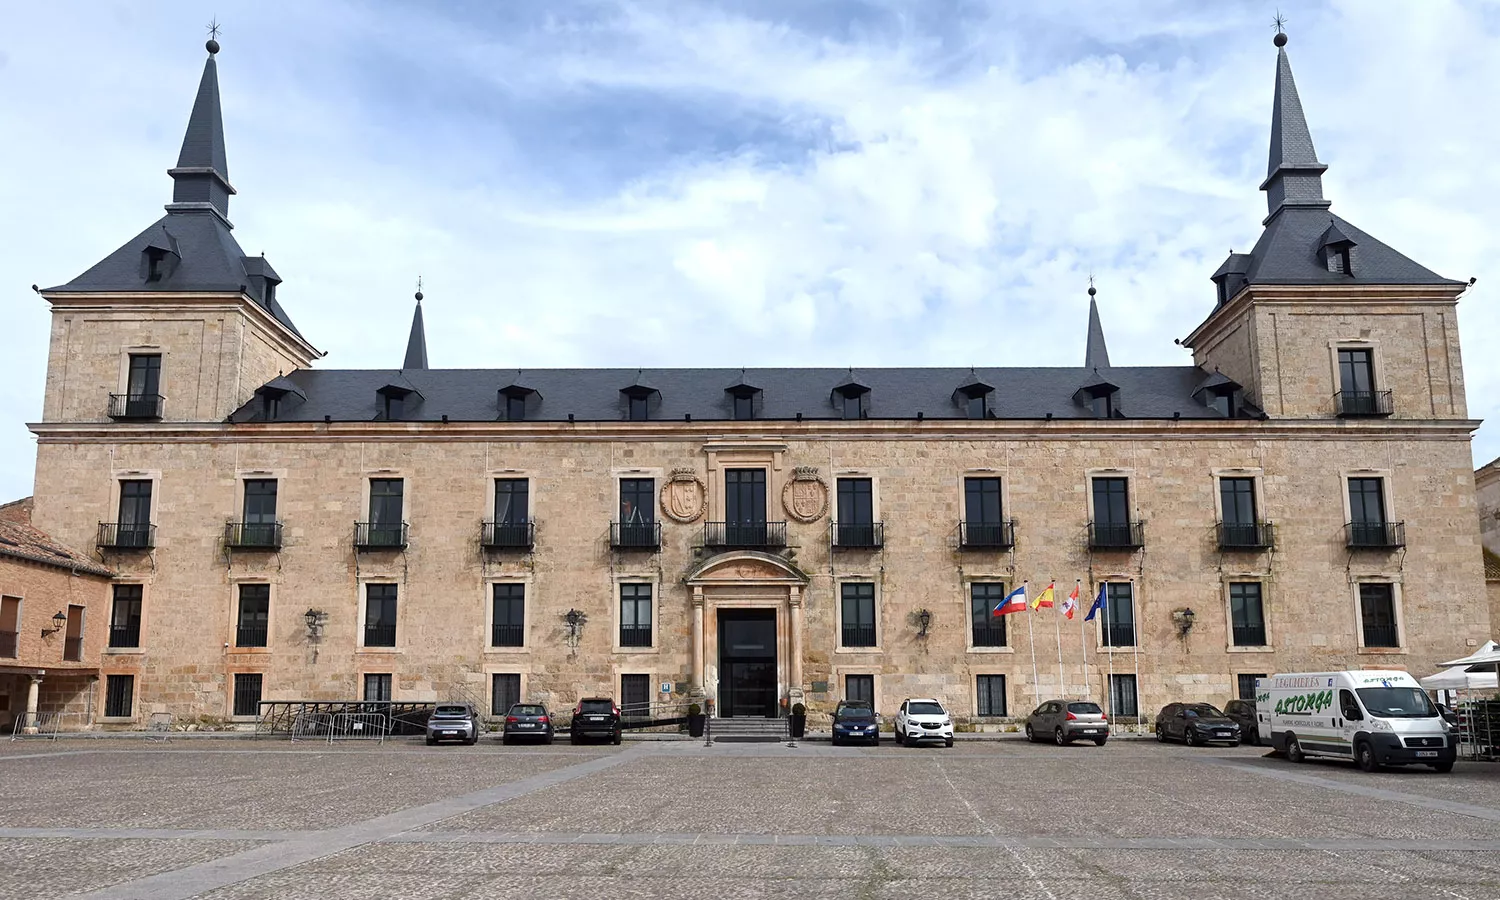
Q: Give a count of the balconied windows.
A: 13